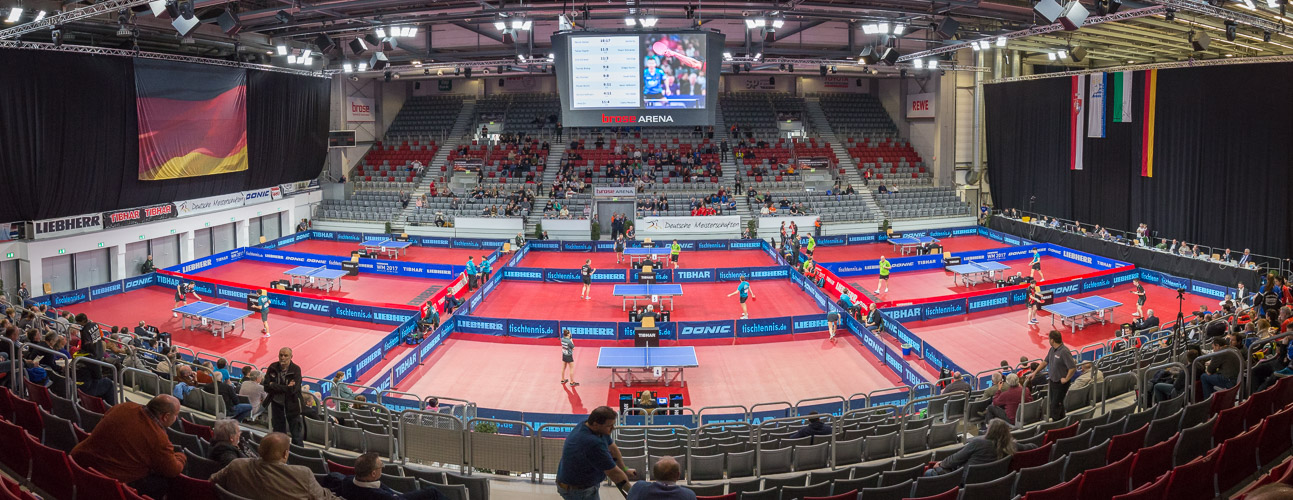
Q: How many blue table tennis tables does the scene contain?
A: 9